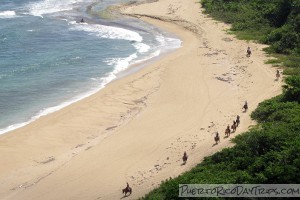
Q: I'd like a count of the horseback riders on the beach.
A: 9